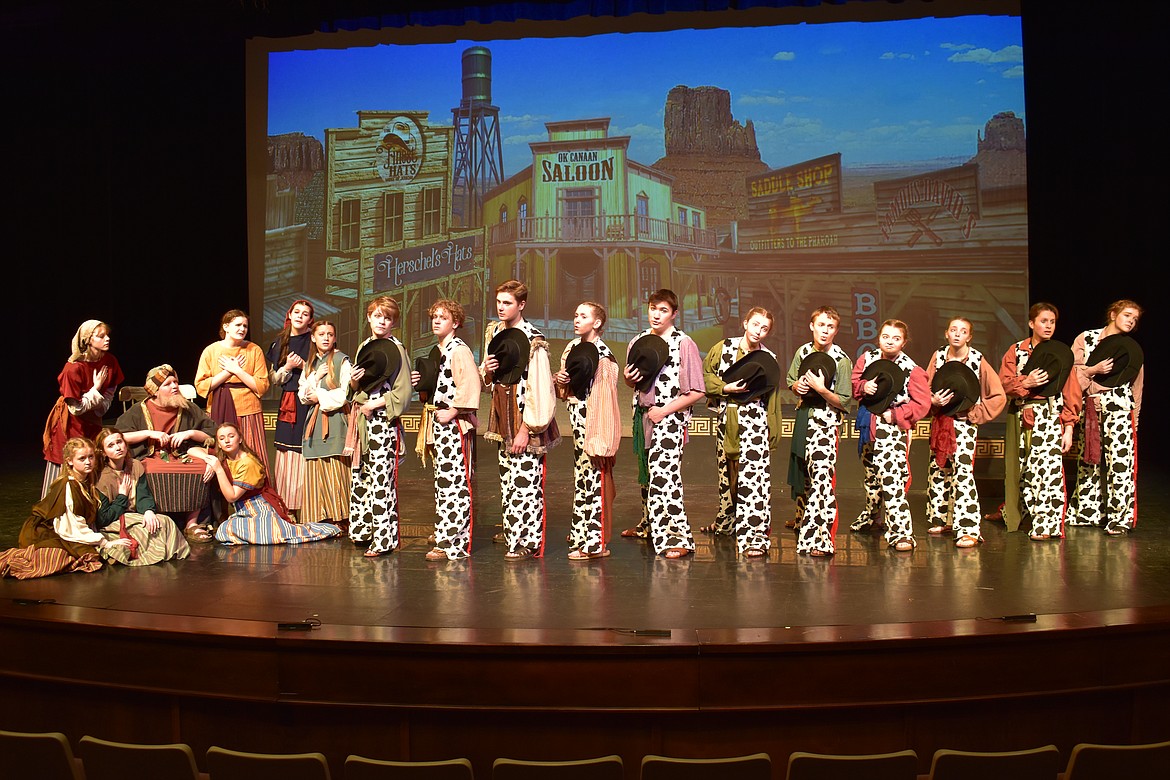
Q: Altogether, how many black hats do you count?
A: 11